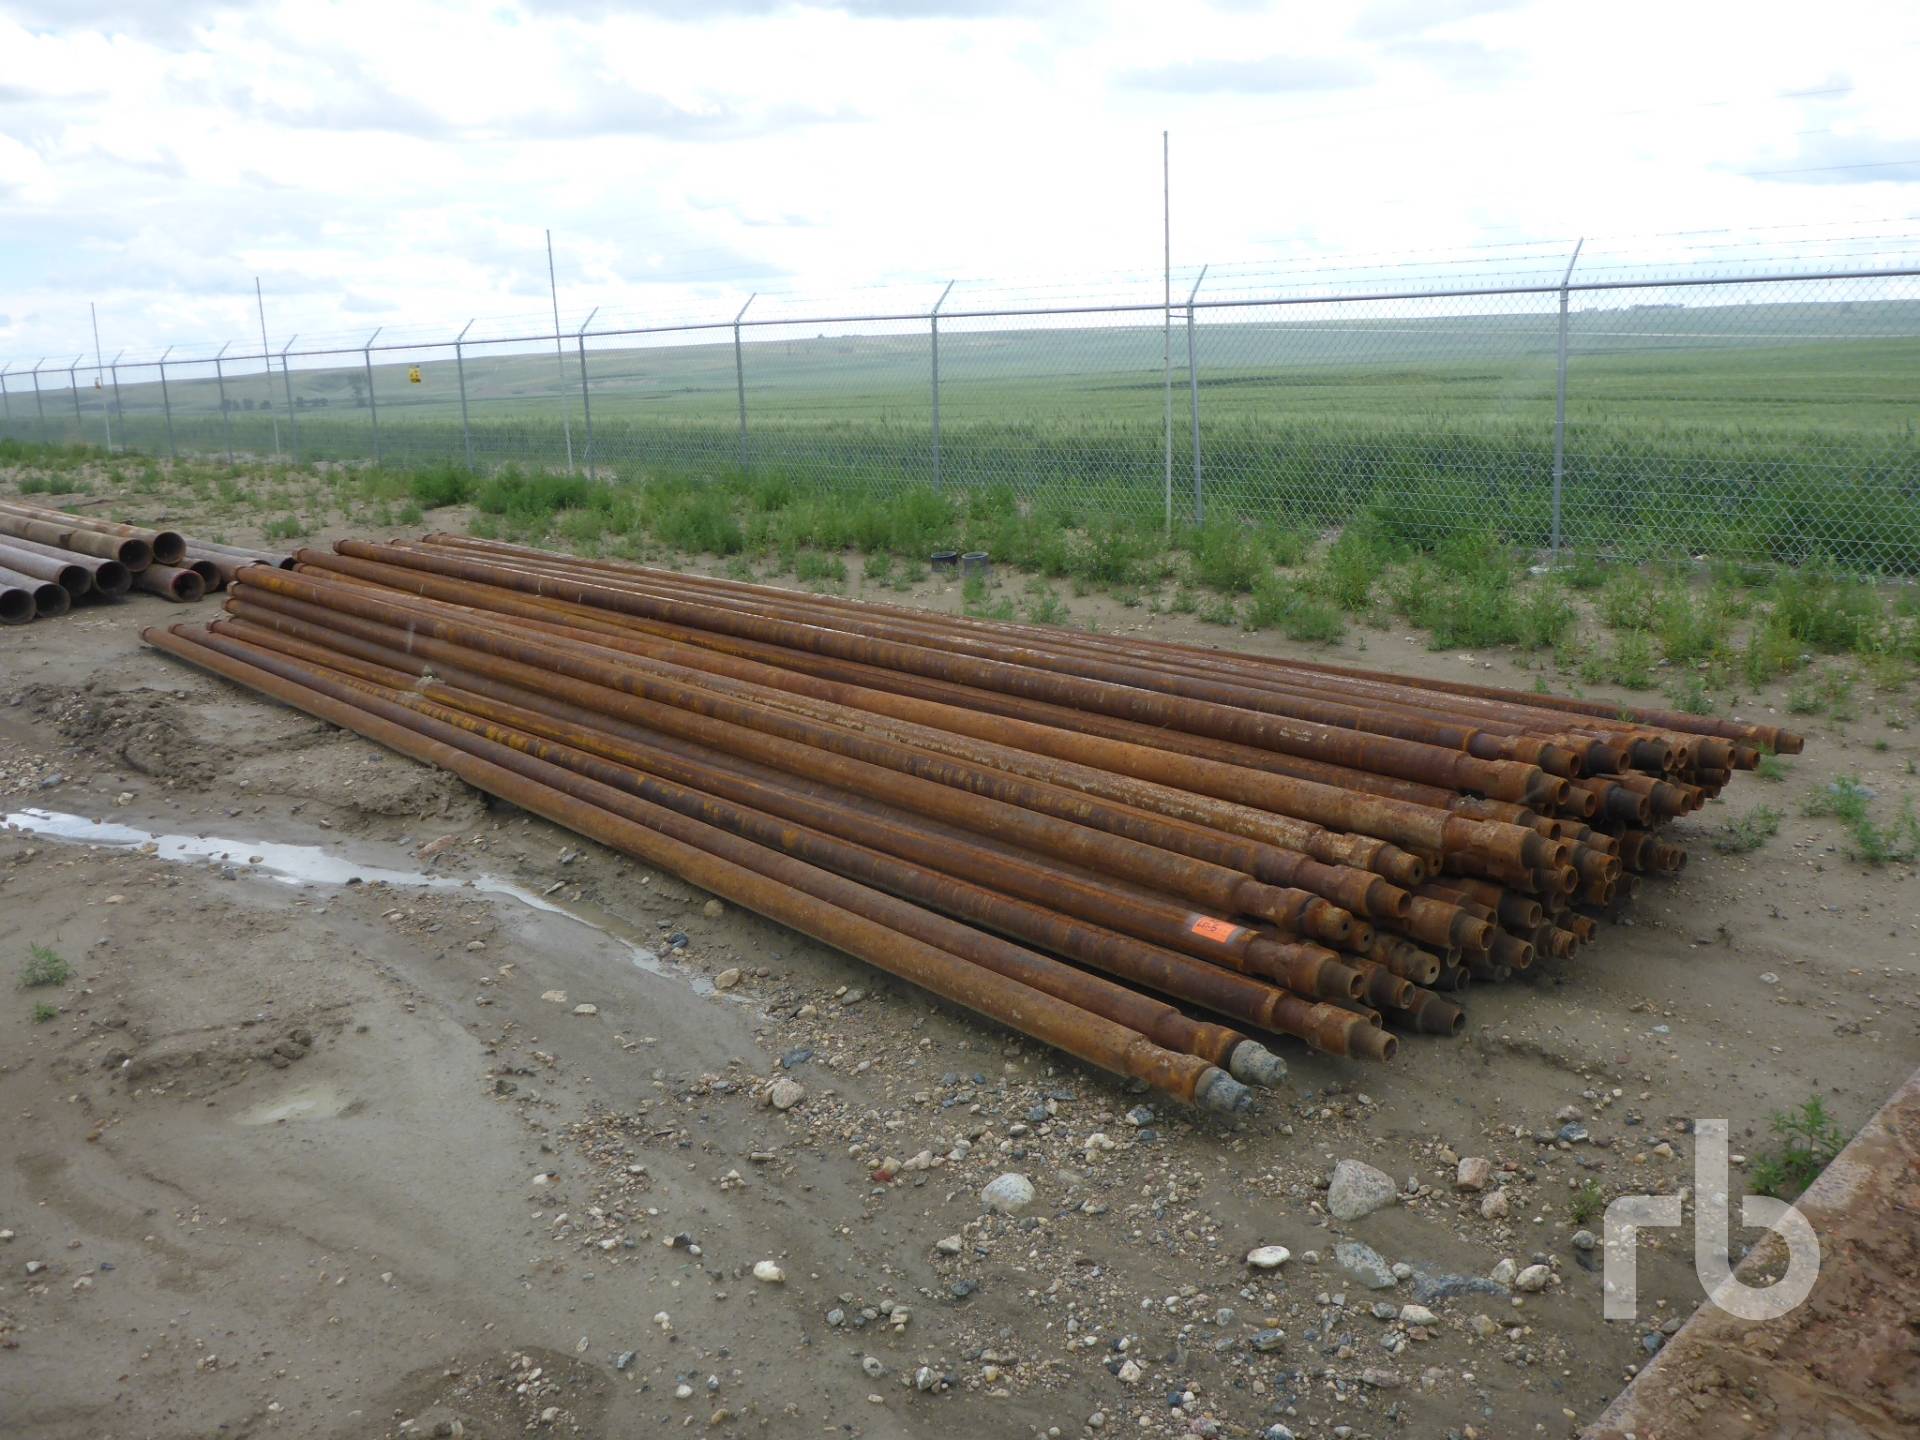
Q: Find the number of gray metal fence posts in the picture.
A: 14